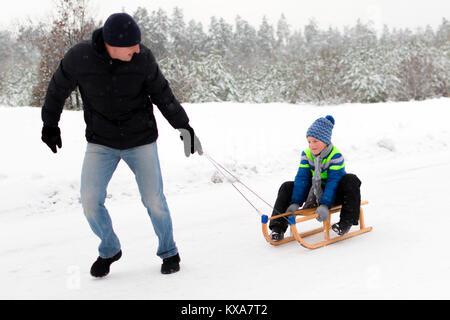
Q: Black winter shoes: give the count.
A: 4